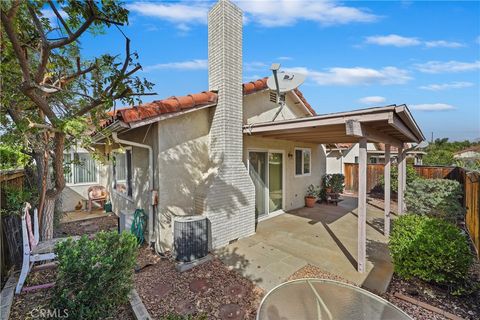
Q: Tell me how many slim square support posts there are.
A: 3